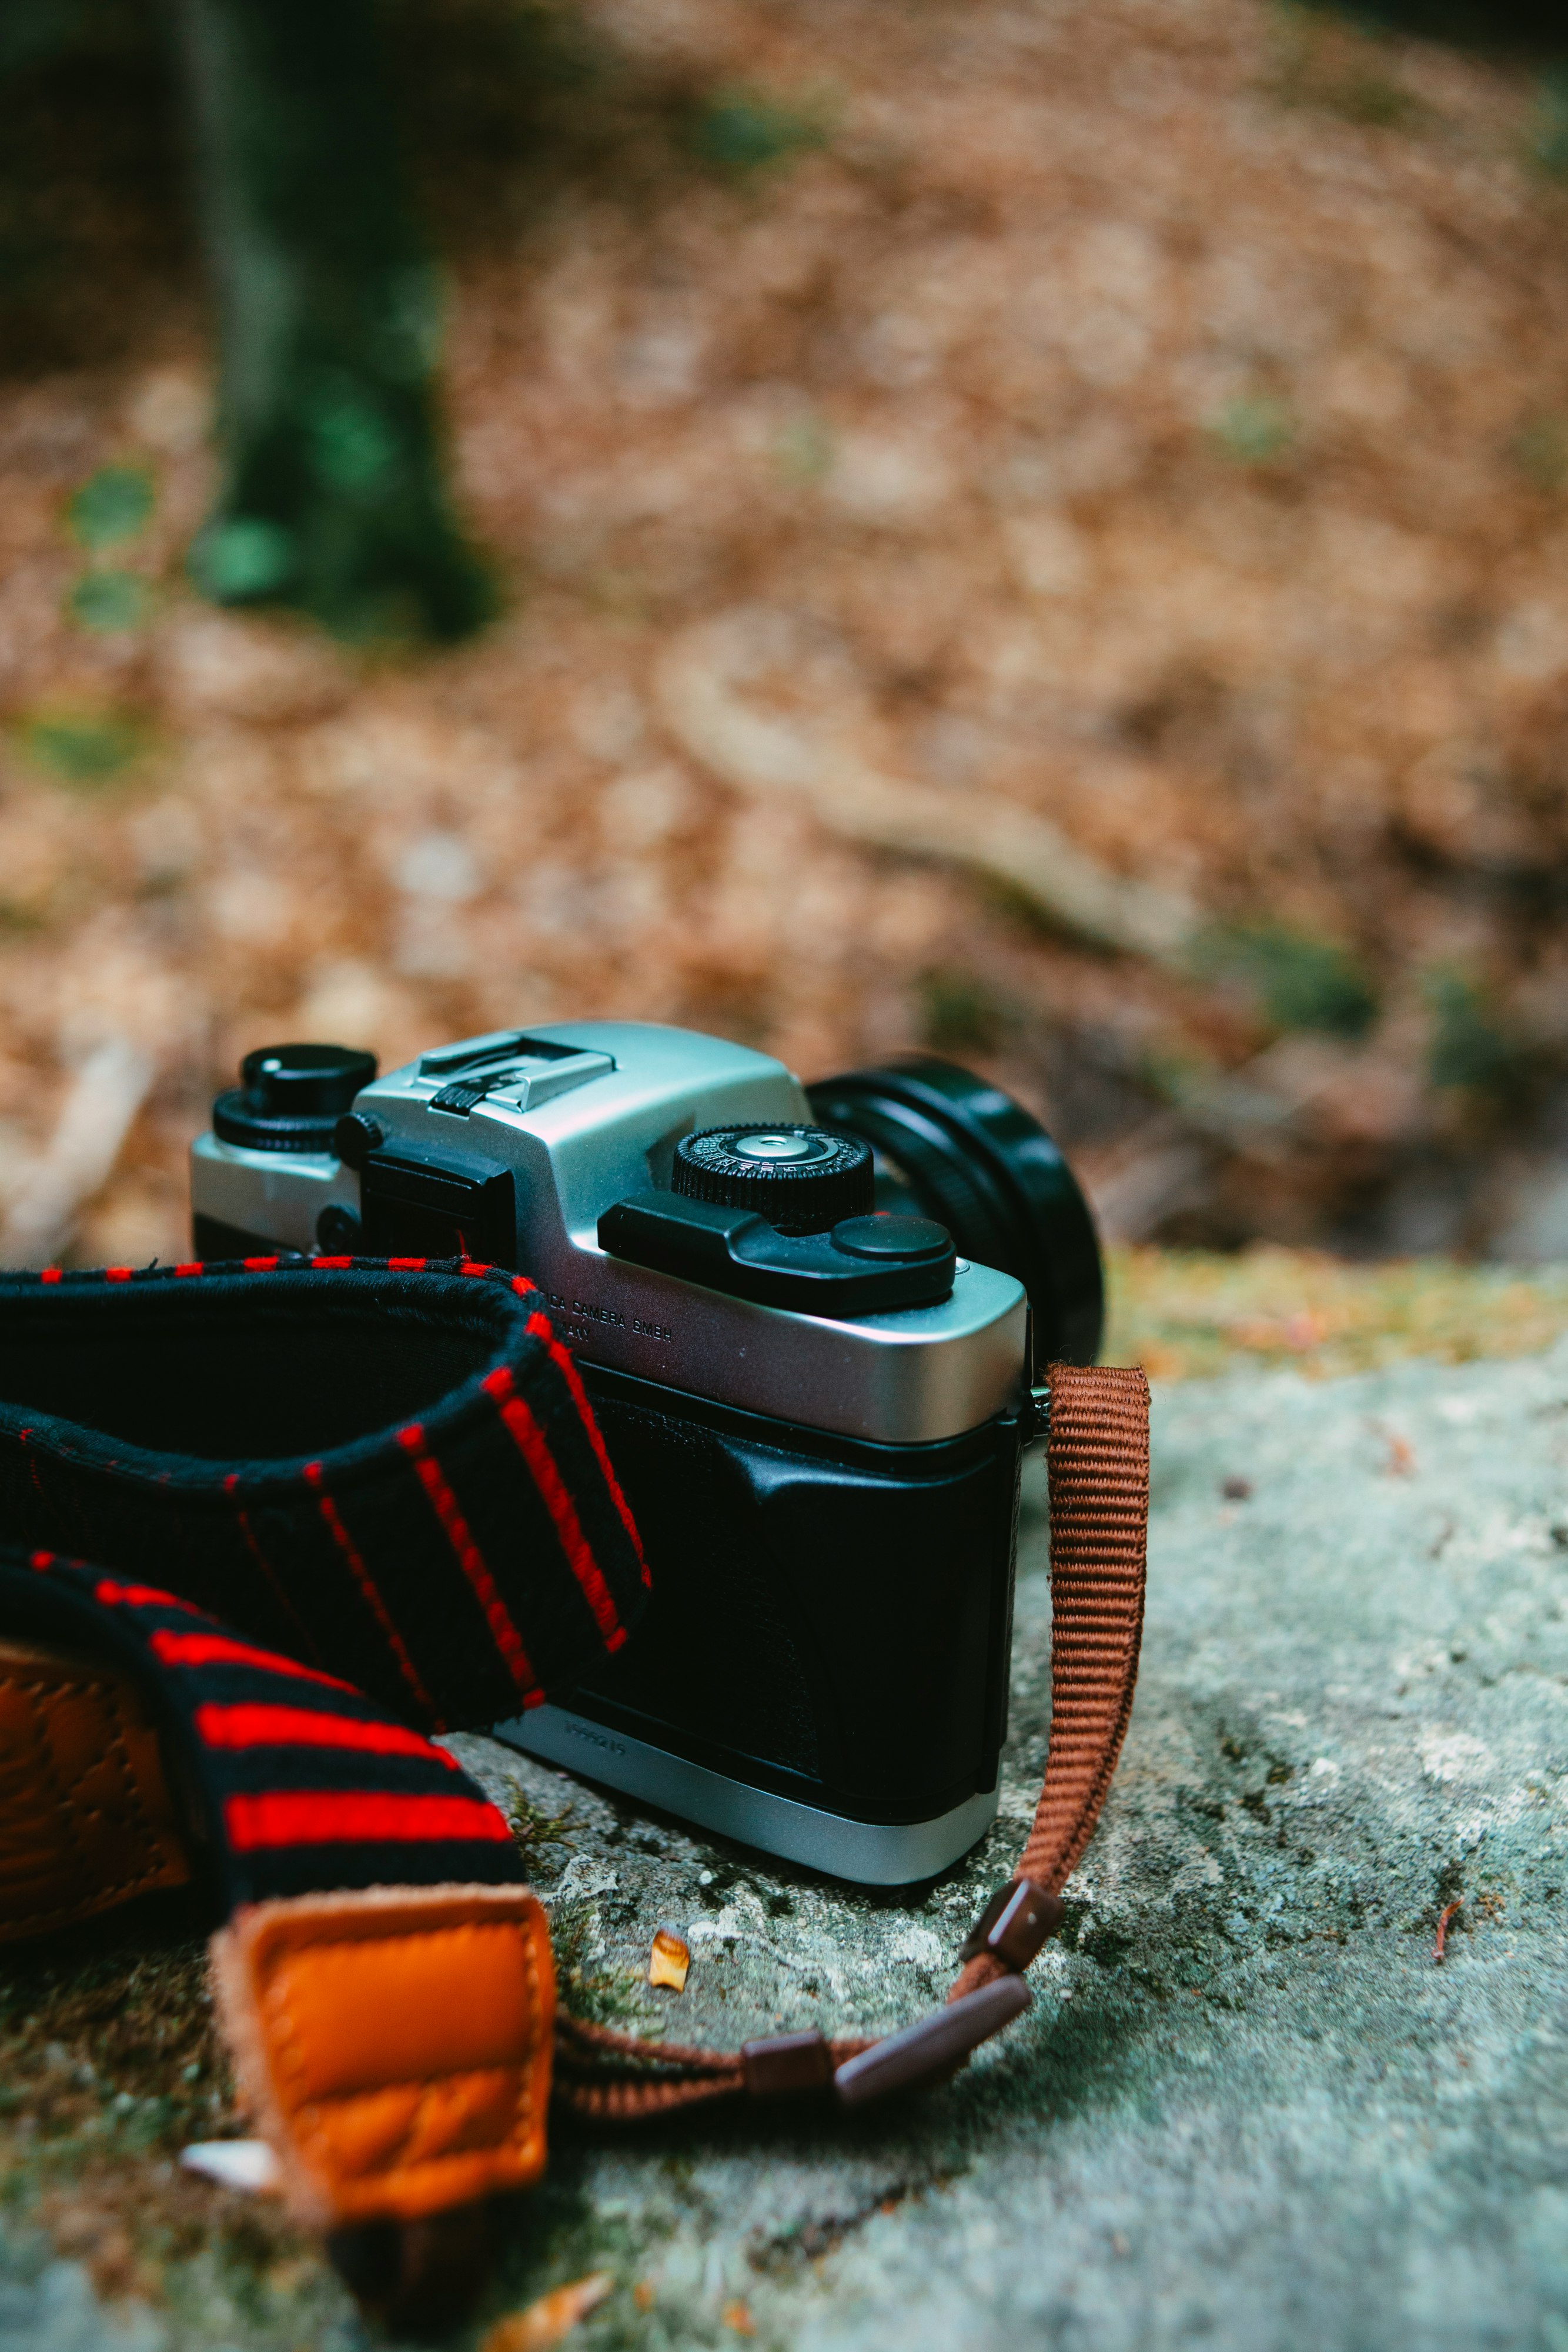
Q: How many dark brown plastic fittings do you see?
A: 3